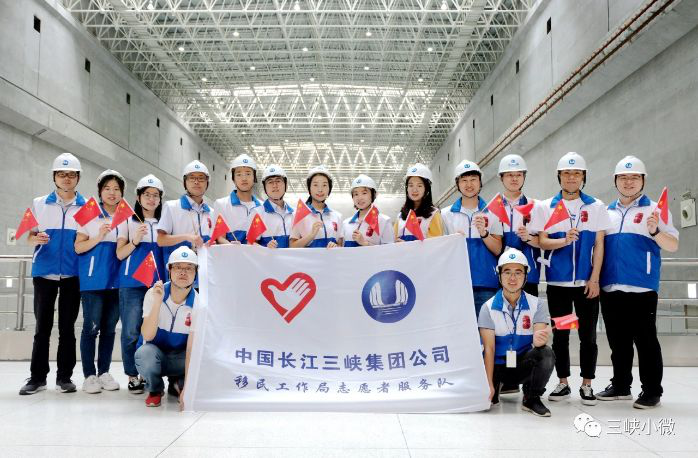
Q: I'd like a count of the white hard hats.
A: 15